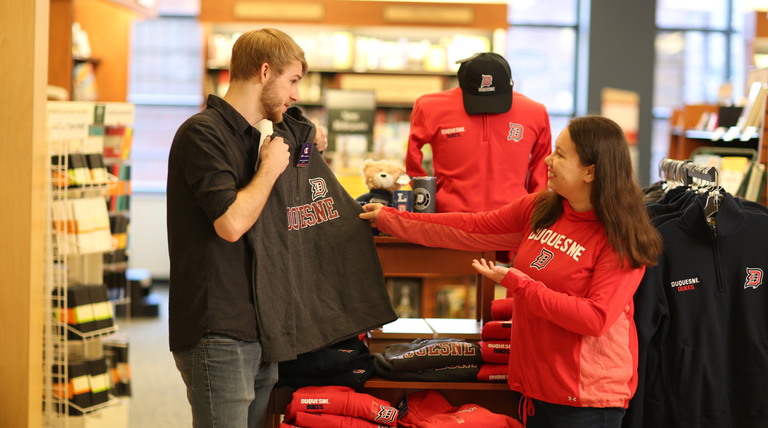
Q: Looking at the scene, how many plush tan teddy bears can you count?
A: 1